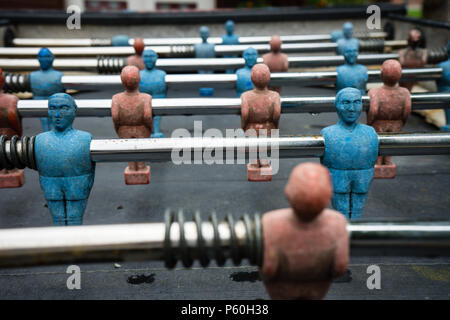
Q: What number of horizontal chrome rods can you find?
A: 7